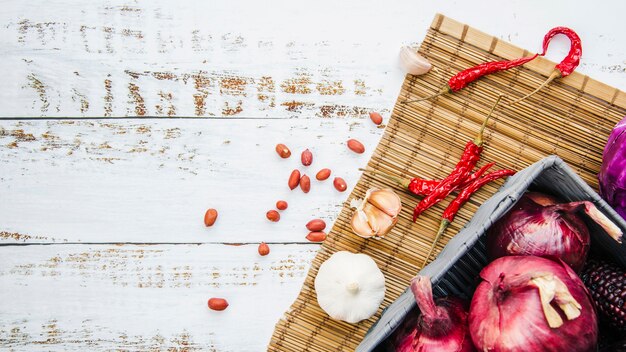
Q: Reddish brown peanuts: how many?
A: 15